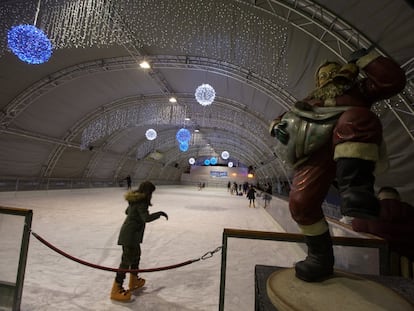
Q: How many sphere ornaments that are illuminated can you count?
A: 10